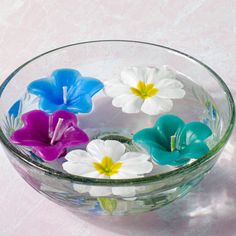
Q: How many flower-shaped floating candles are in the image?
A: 3